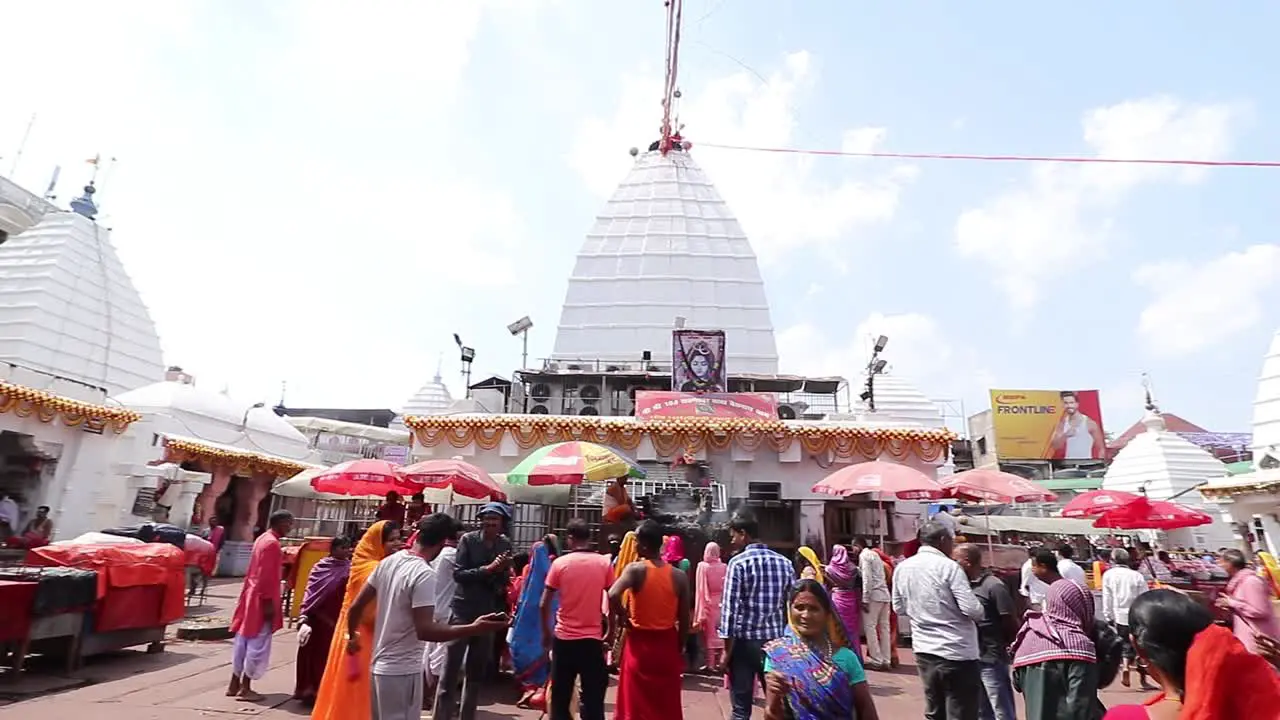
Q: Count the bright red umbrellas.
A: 4